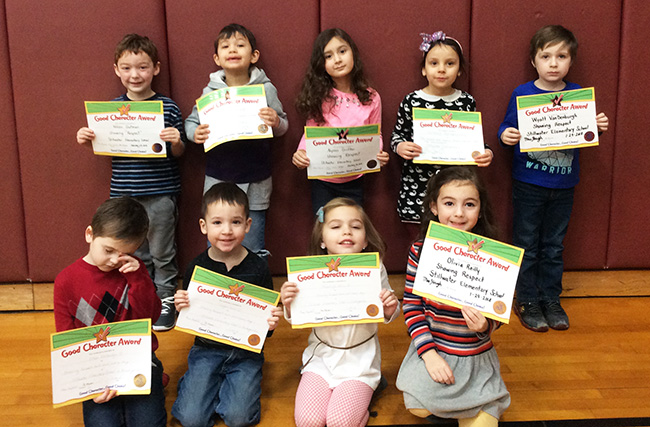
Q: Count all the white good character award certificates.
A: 9